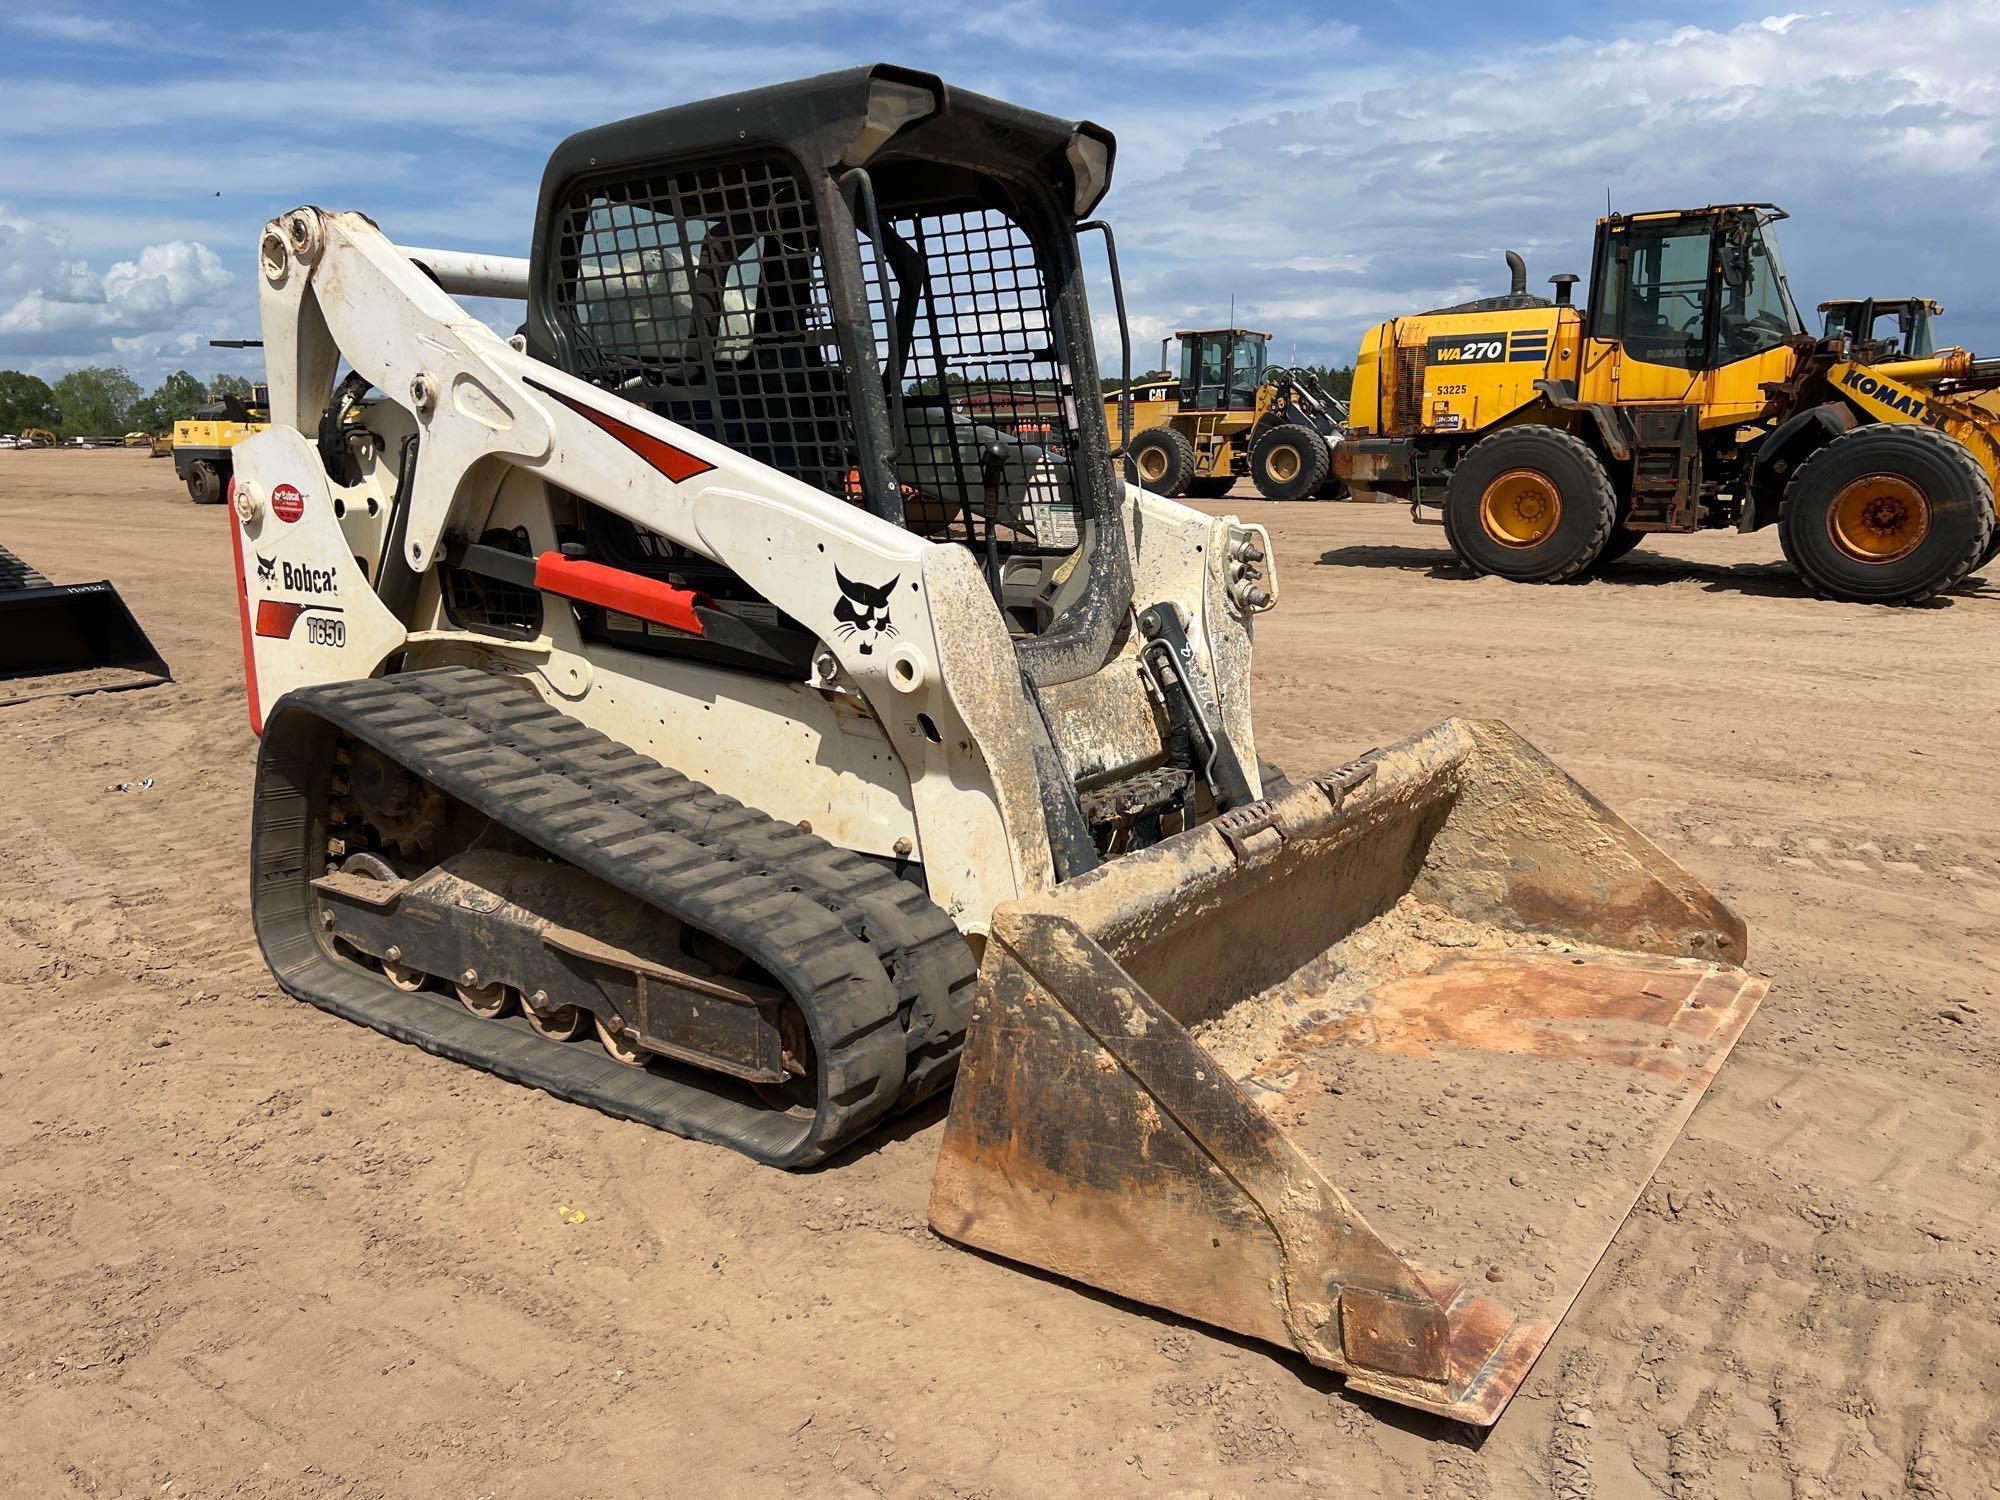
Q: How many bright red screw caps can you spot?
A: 0